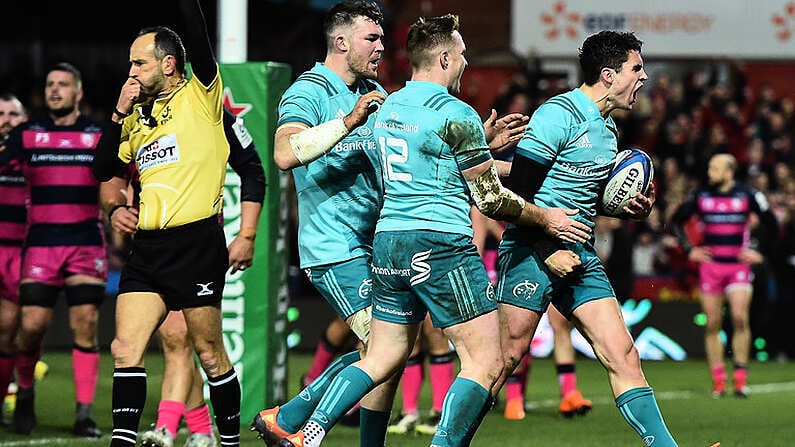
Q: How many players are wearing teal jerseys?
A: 3